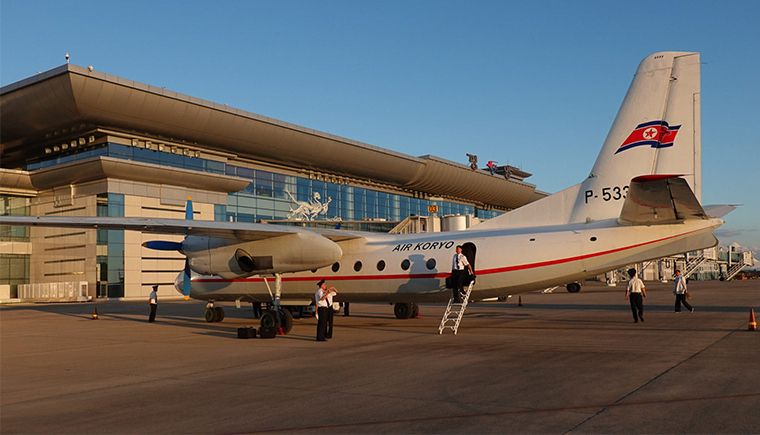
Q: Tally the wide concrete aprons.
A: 1